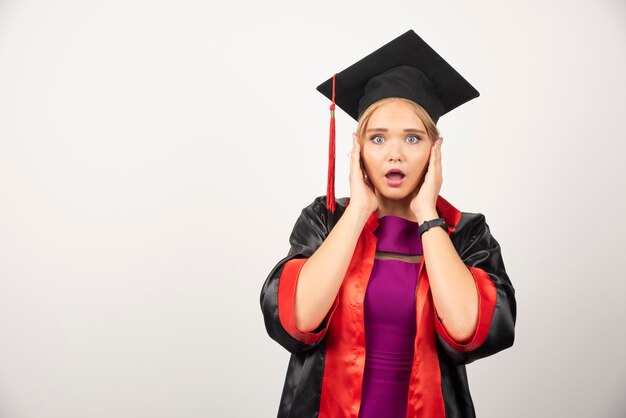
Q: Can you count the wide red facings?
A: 2